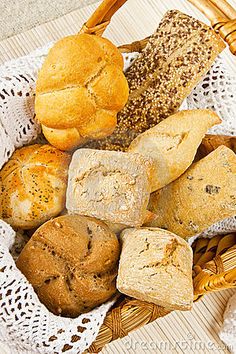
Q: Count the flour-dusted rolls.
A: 2